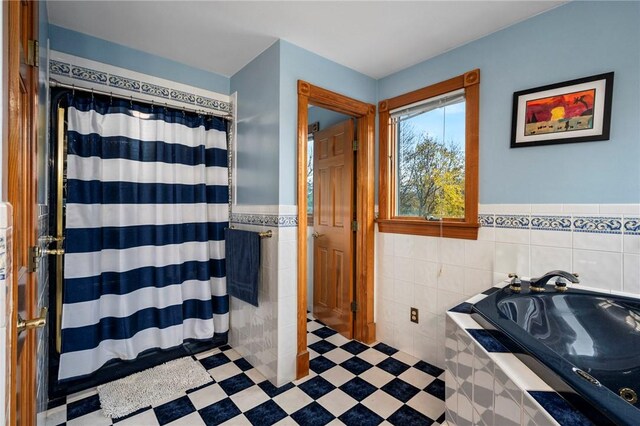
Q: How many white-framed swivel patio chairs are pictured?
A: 0